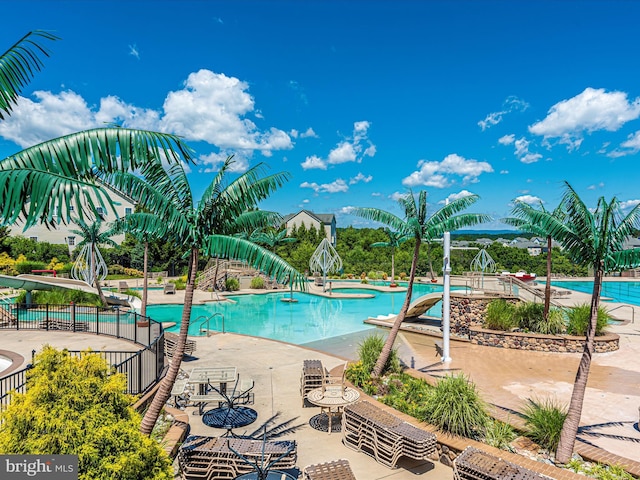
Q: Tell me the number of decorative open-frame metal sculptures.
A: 3